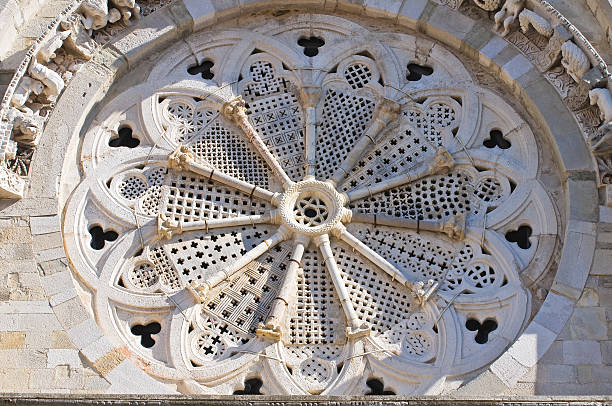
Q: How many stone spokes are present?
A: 11